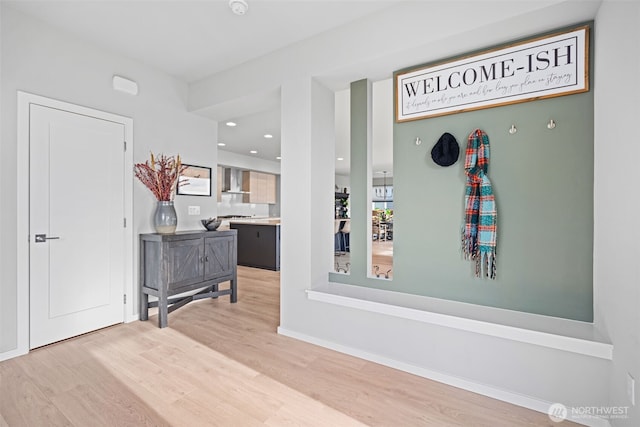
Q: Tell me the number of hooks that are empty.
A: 3